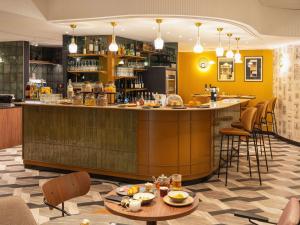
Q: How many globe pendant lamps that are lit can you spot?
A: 7